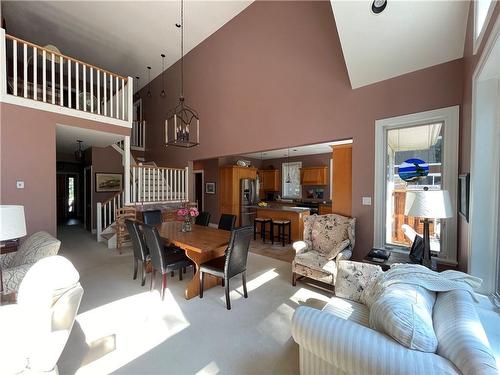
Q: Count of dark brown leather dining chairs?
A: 6